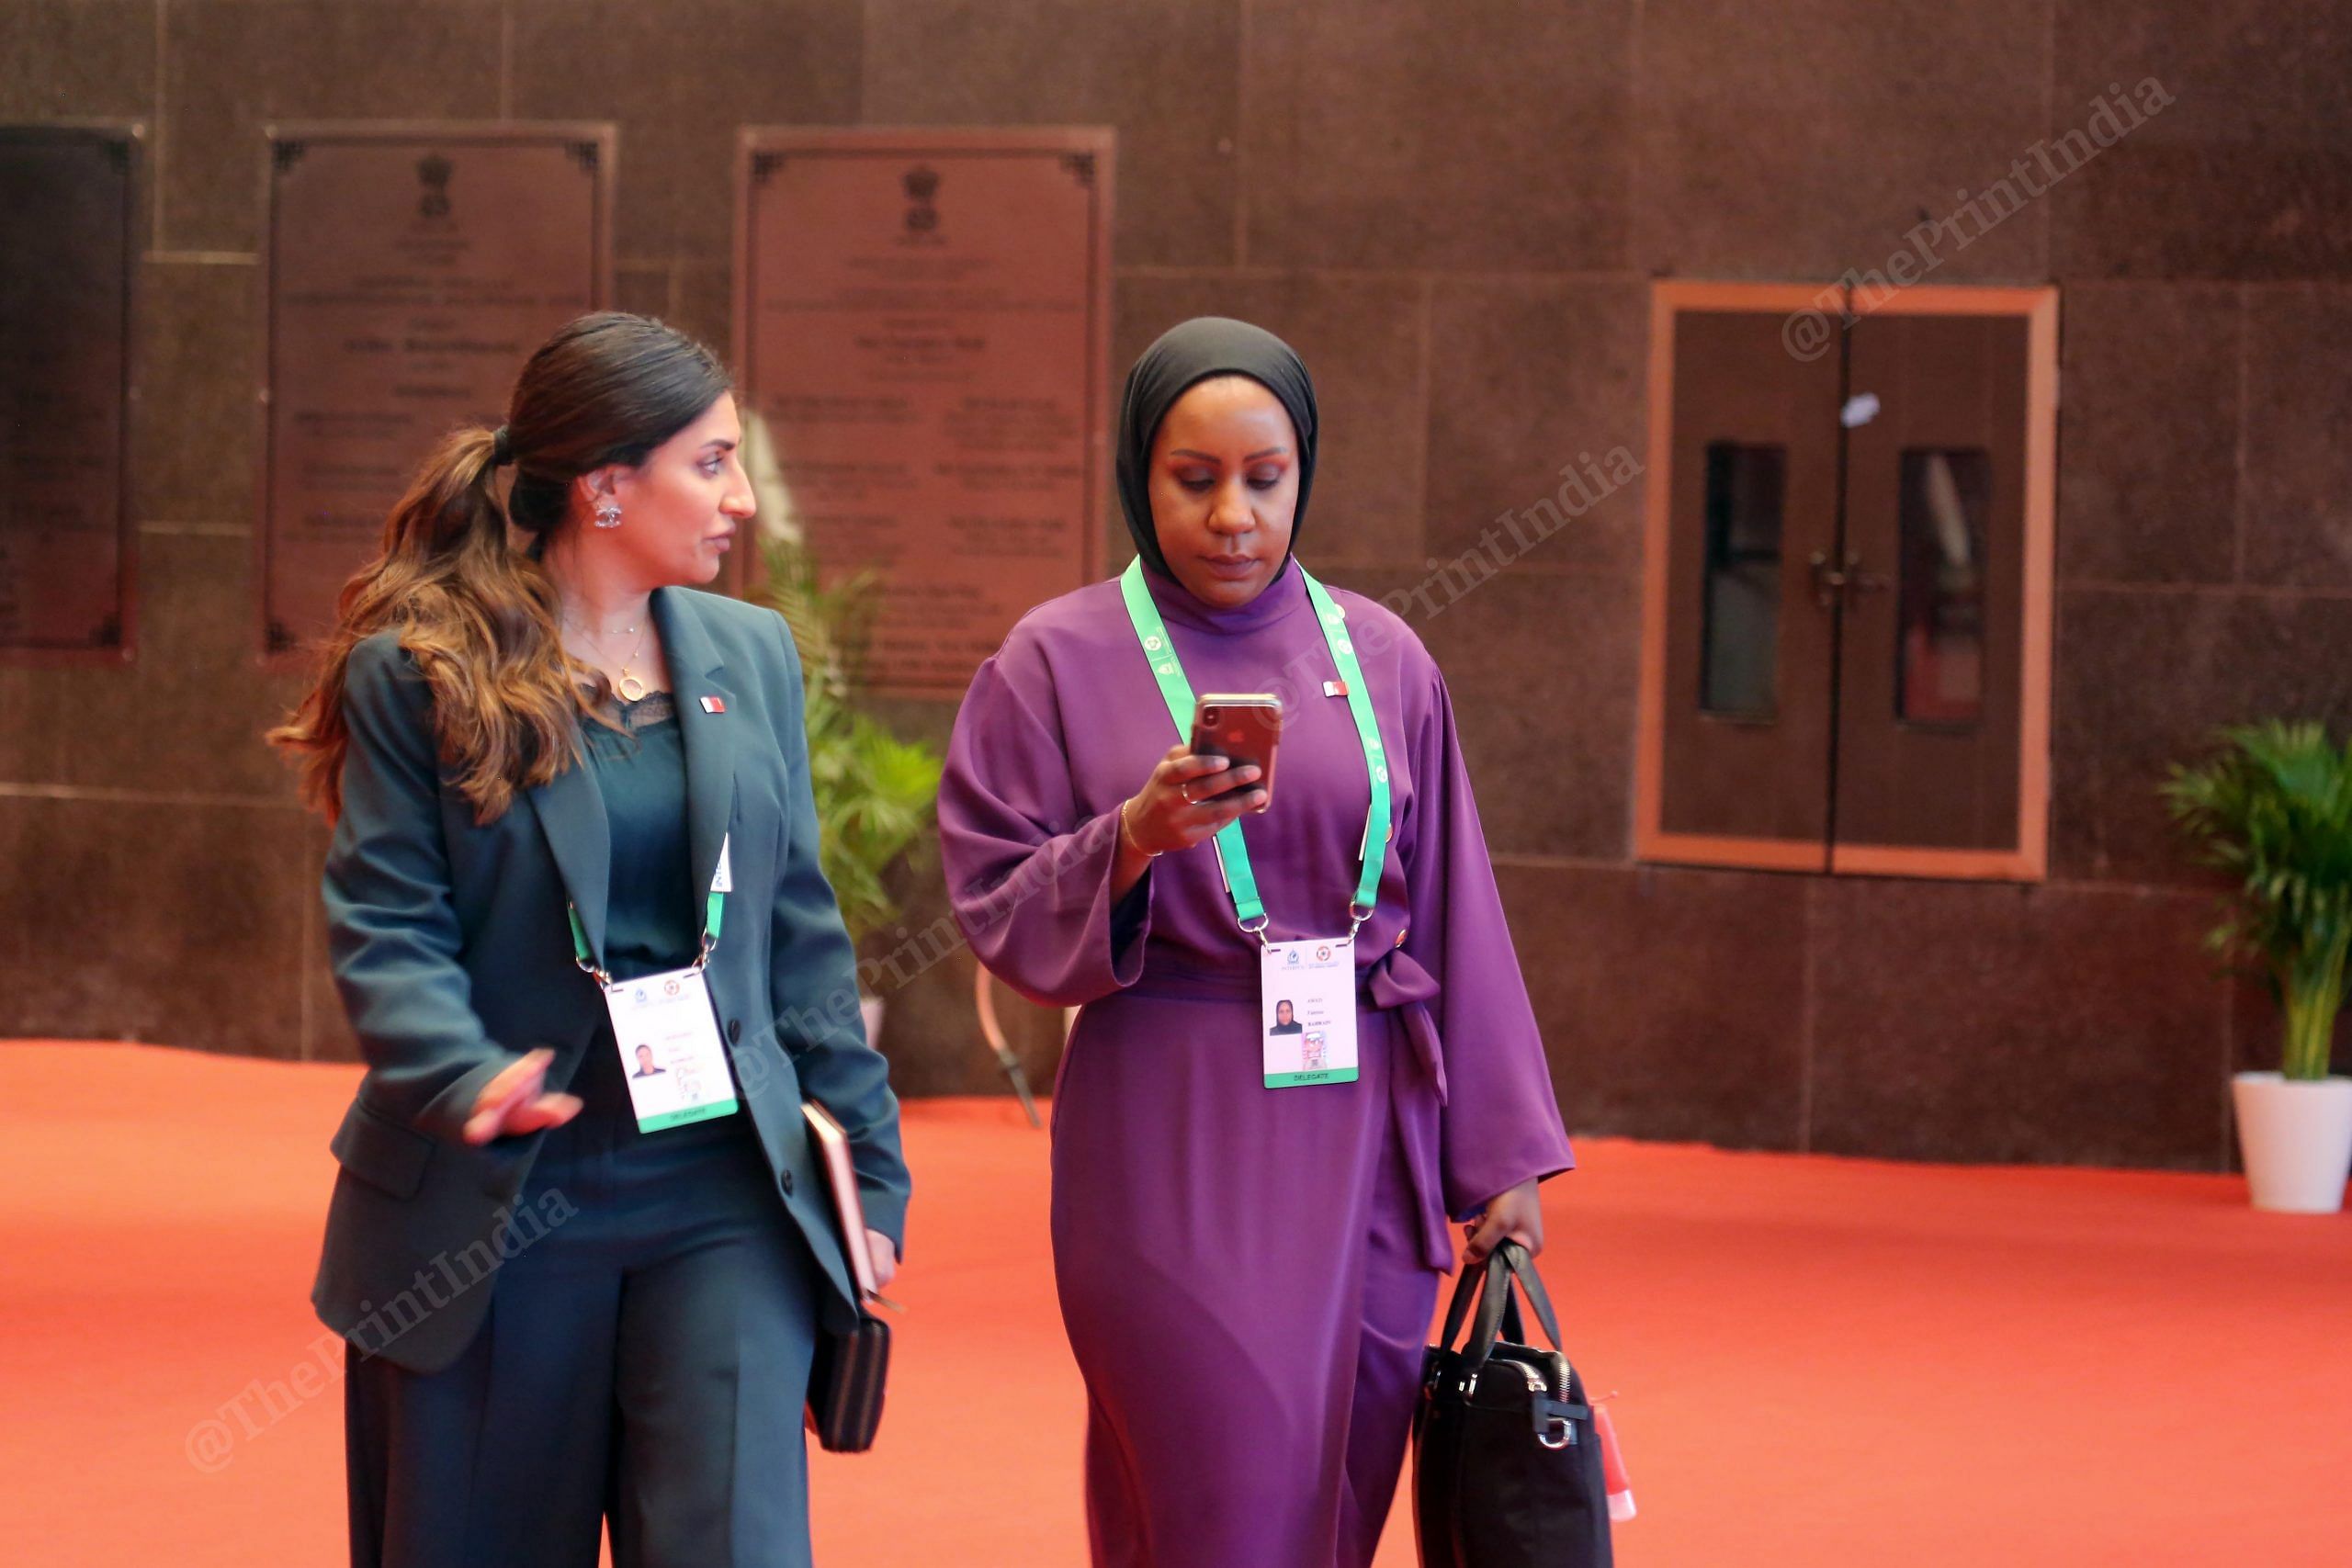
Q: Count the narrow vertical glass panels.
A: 2